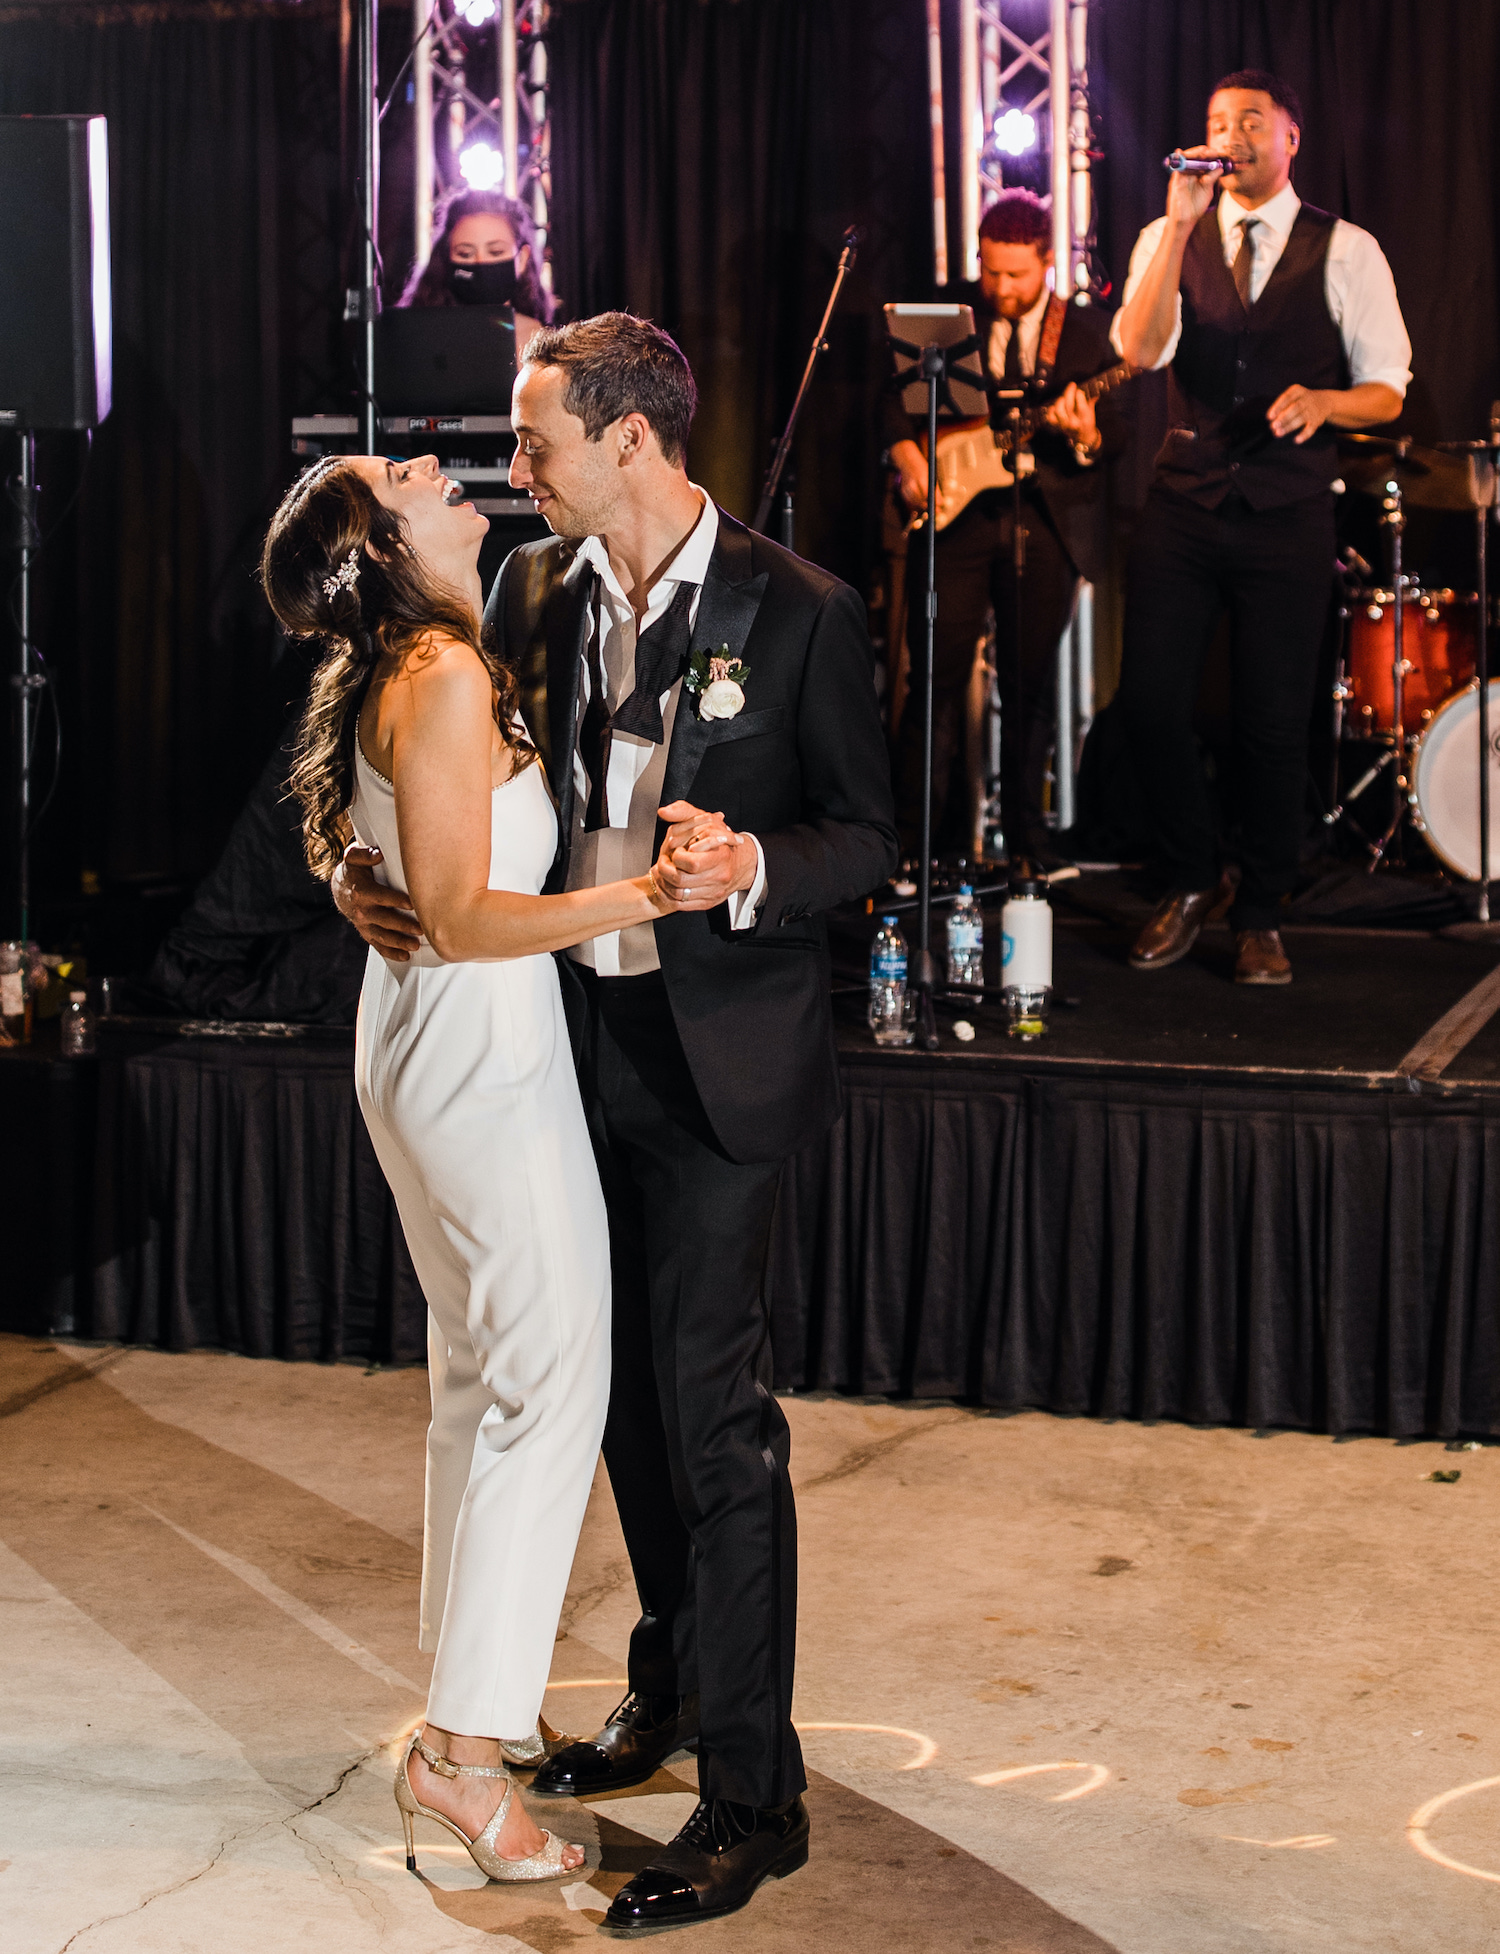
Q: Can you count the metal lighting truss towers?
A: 2